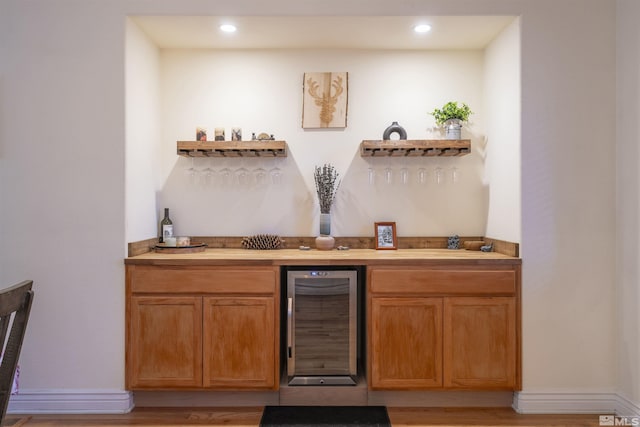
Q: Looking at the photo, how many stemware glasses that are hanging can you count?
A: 12